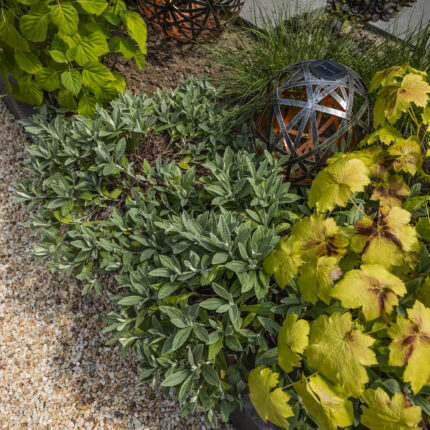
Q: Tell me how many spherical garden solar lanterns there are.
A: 2